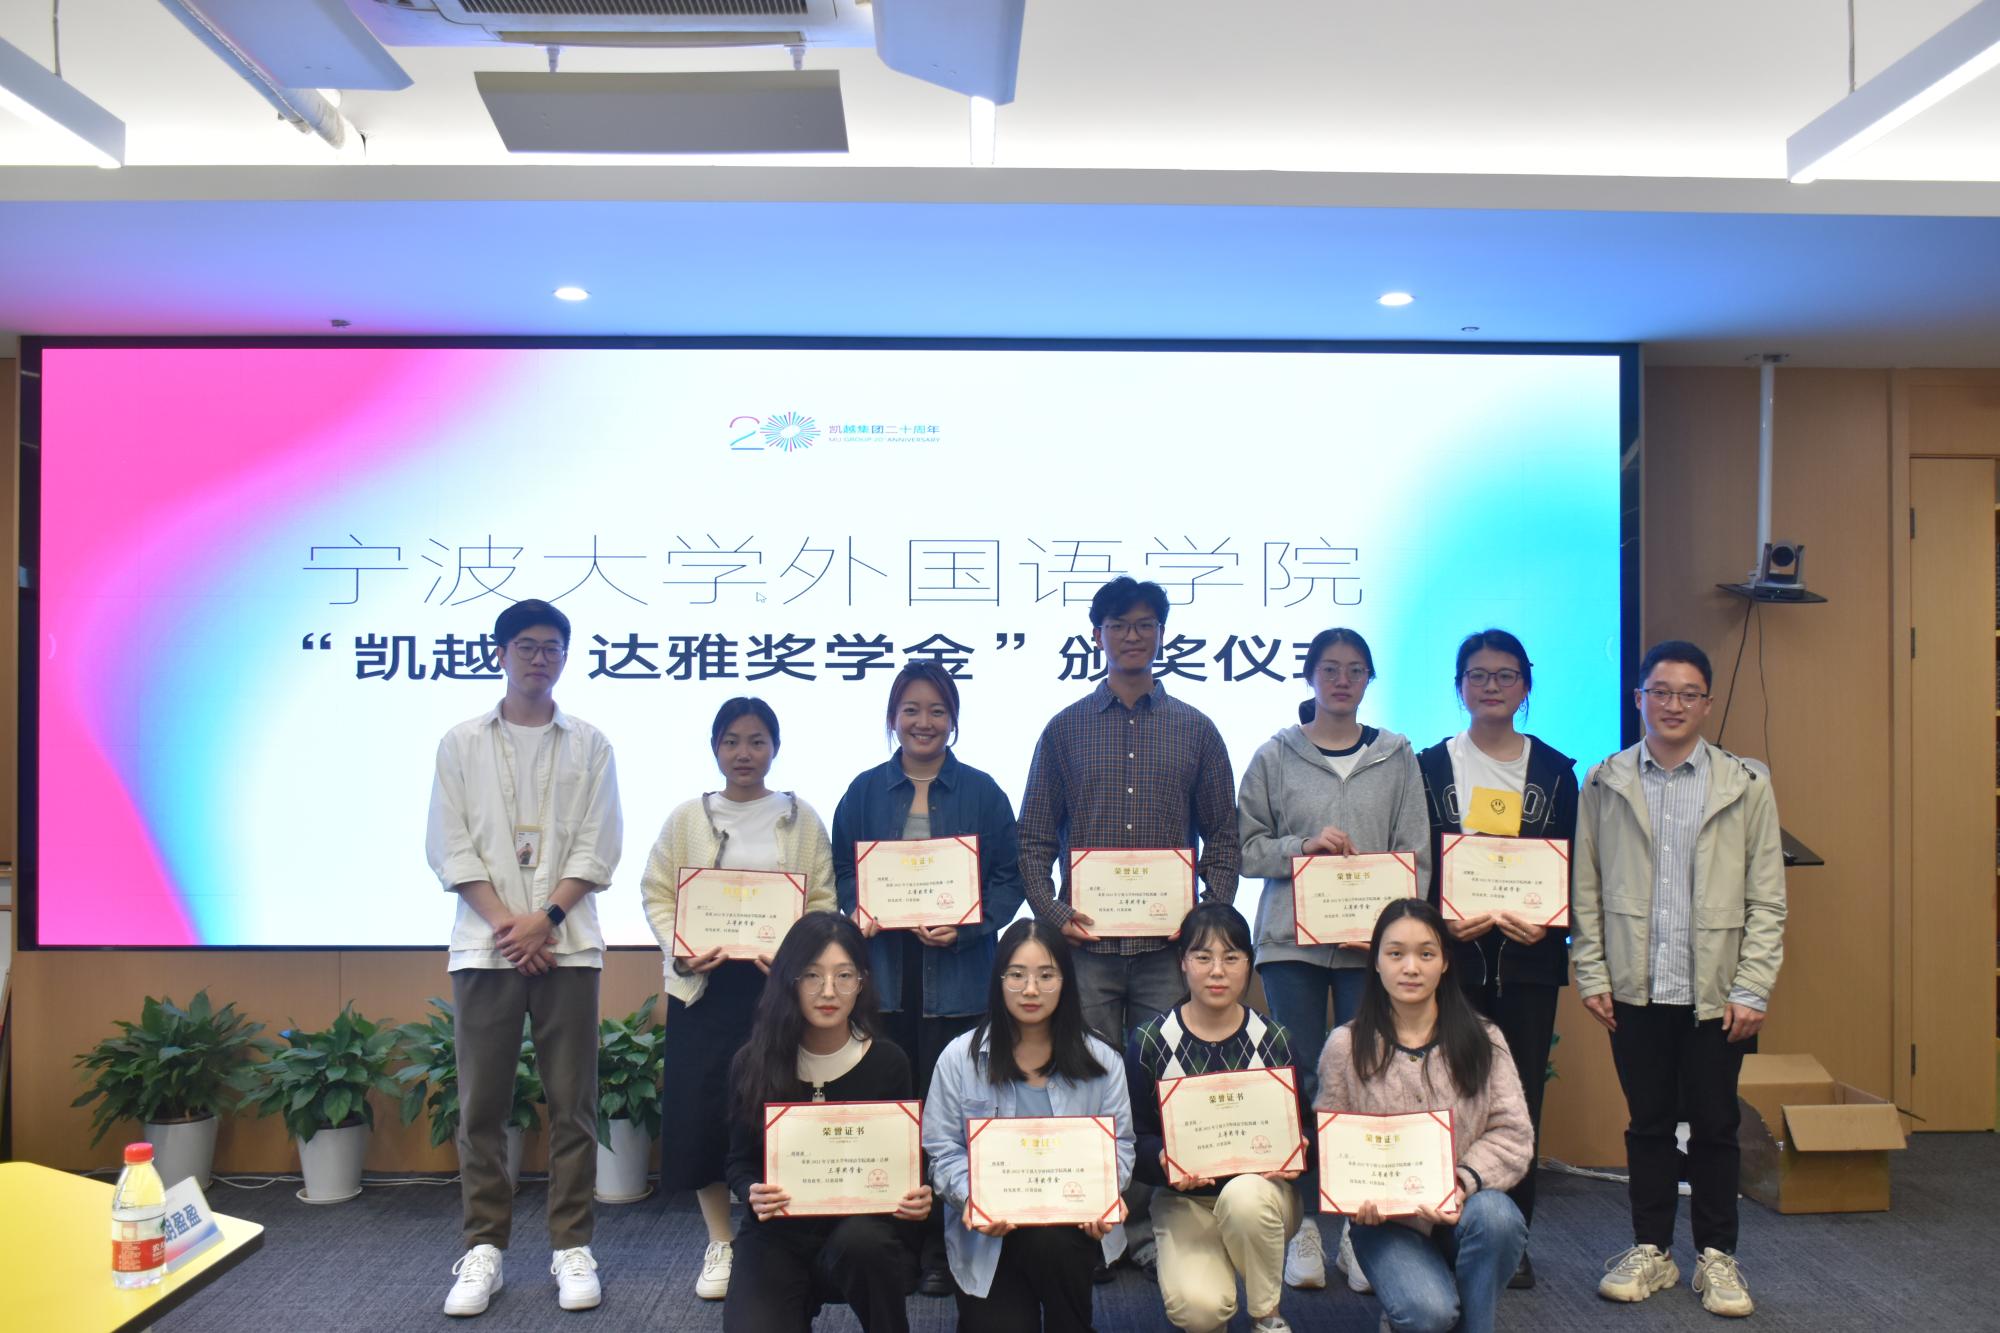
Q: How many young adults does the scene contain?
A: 11